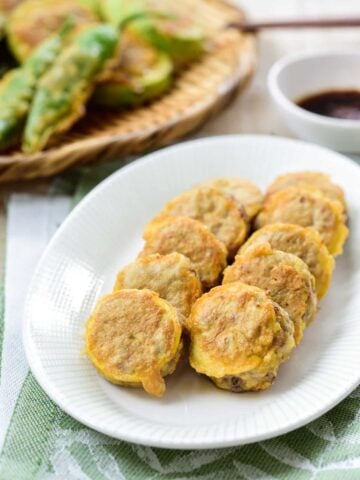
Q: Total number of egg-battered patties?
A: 10